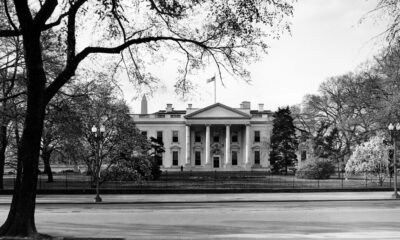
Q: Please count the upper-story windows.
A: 7